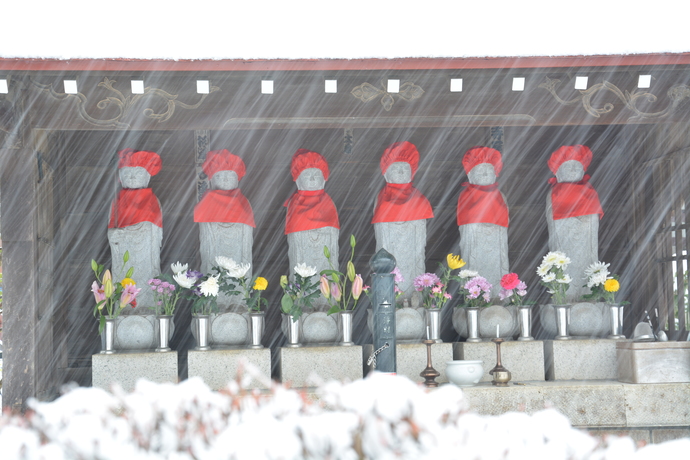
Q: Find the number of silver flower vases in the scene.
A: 11